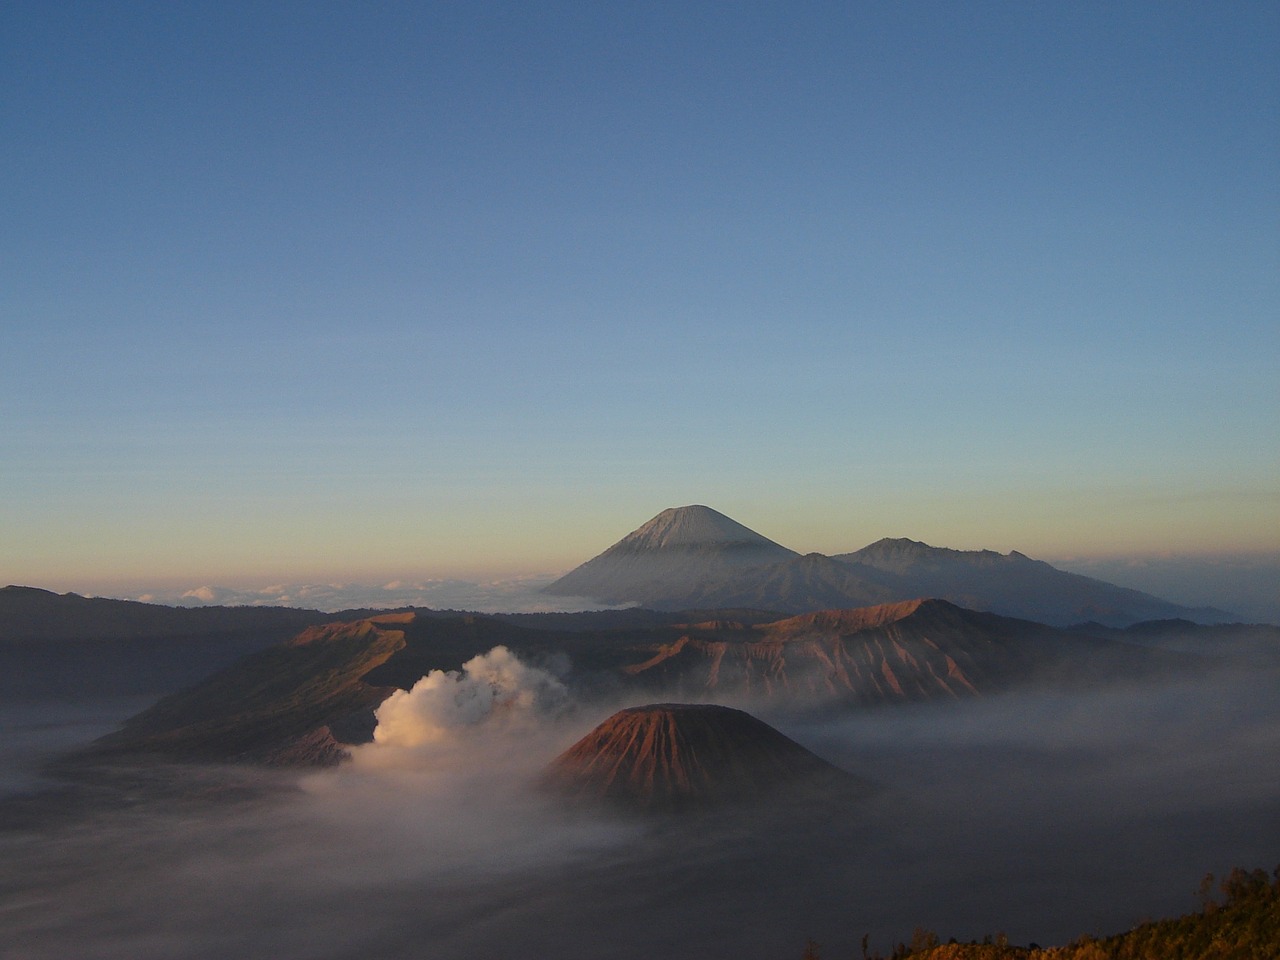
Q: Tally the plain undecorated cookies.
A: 0